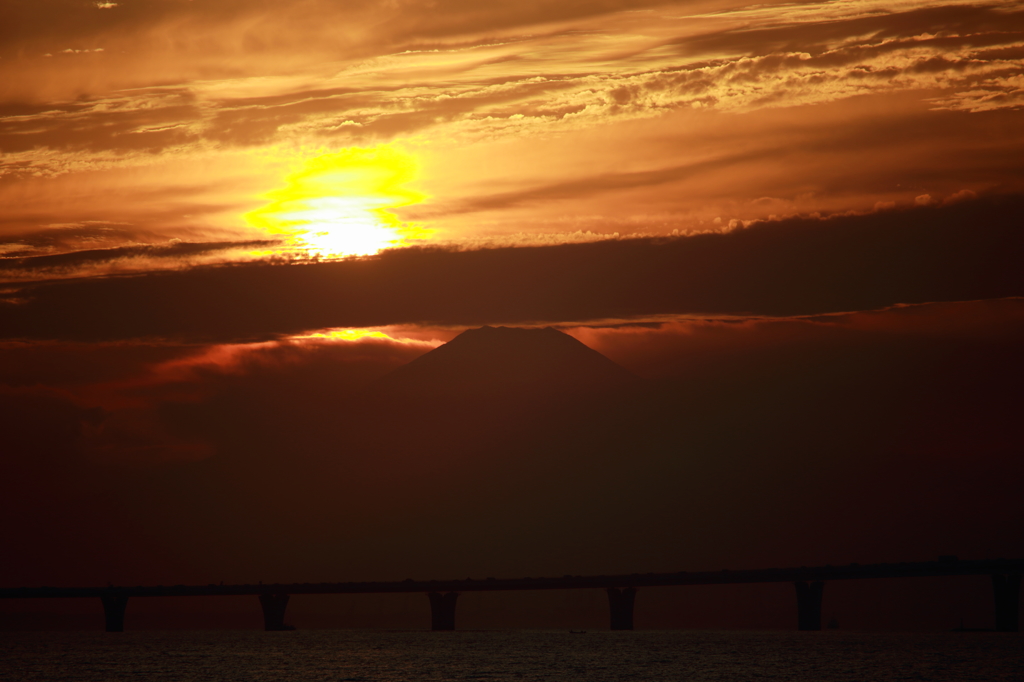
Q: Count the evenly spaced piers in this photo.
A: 6